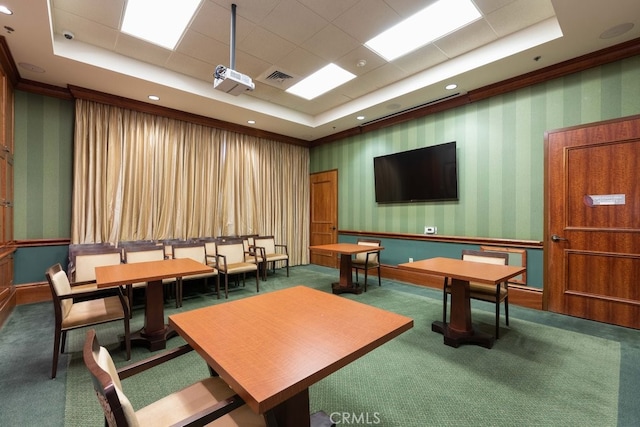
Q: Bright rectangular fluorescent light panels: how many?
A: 3